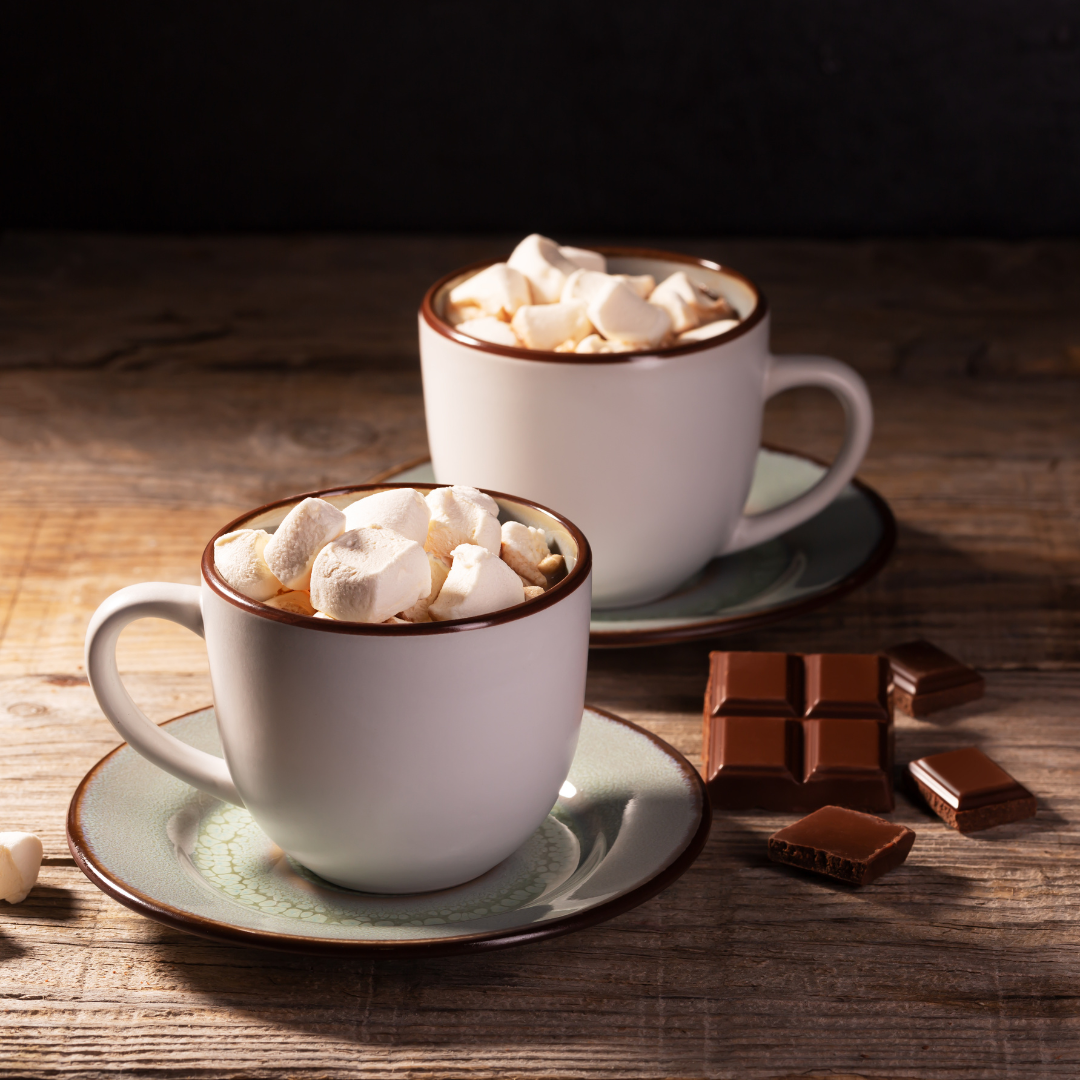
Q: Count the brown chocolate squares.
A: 7